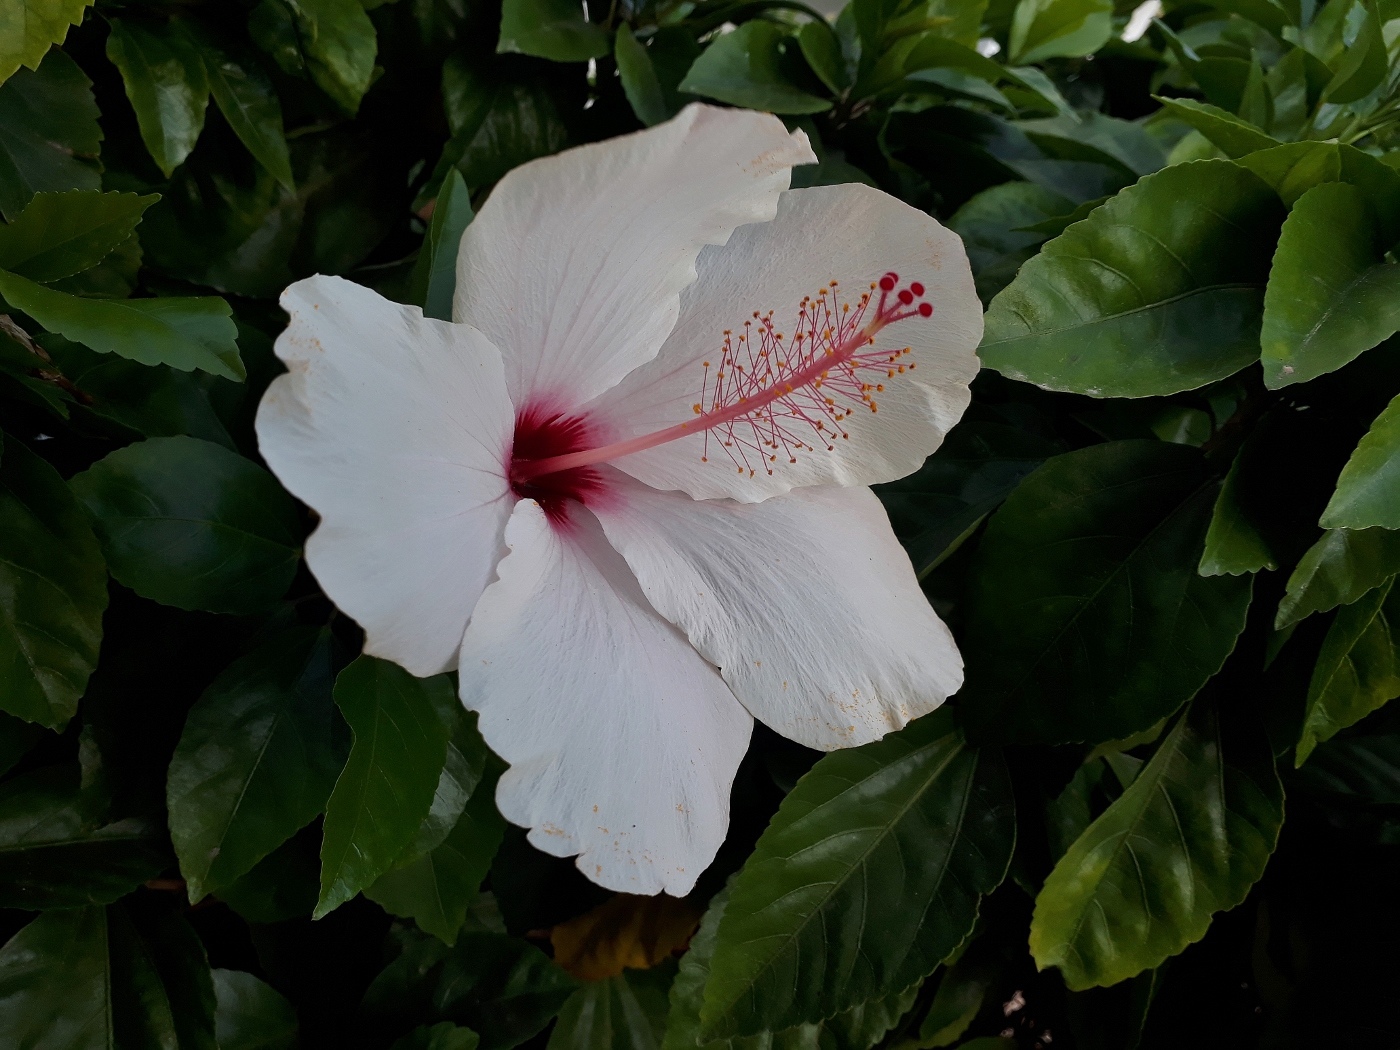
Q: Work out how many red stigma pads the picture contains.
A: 5